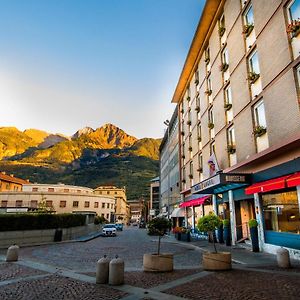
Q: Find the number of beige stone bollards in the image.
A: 4